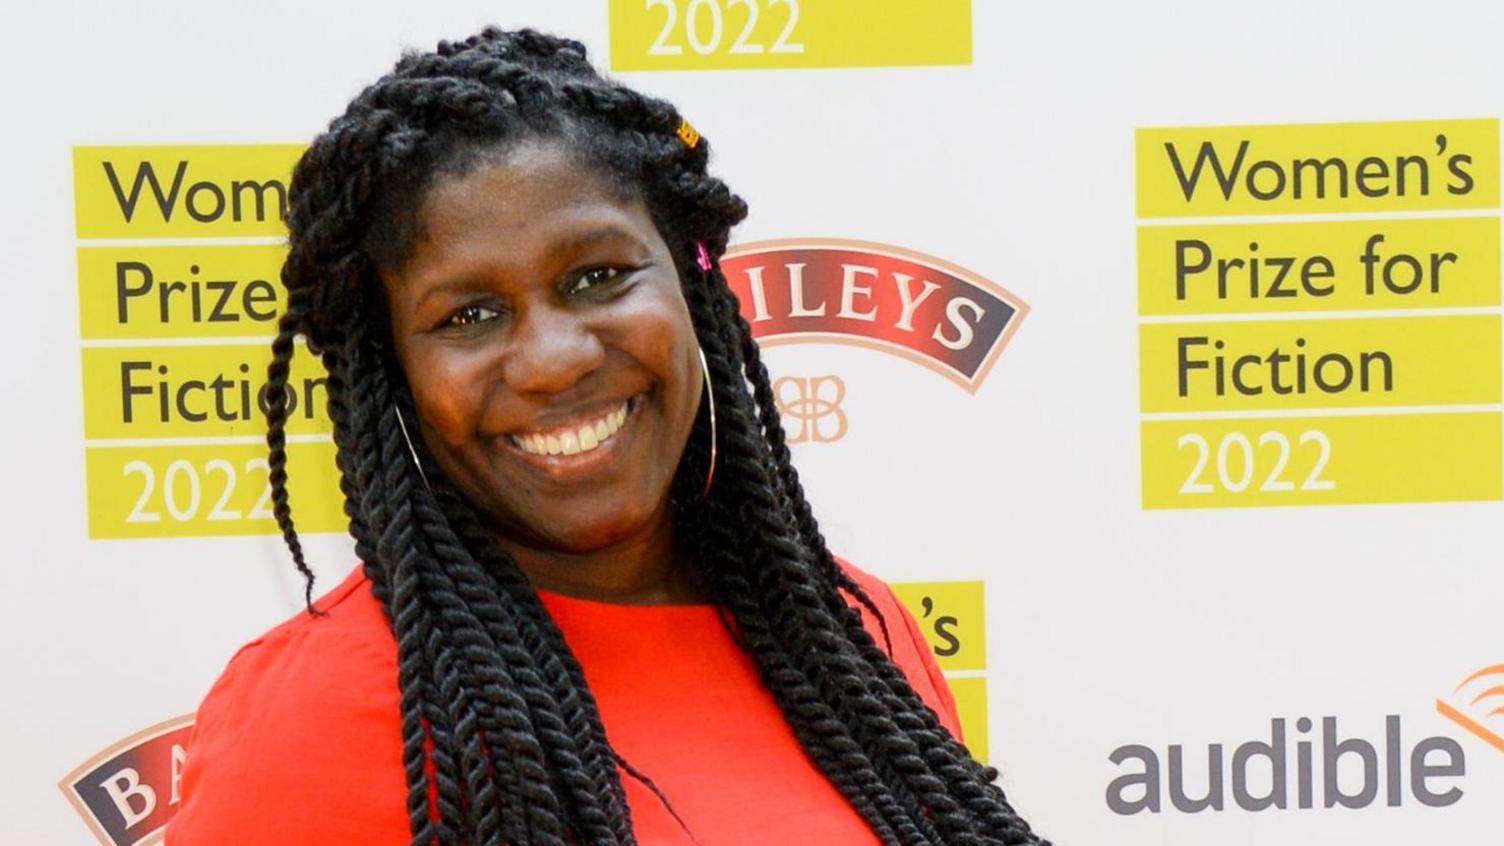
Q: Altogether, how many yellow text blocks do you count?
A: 11